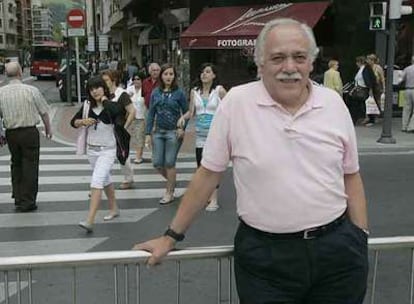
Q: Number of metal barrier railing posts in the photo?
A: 12